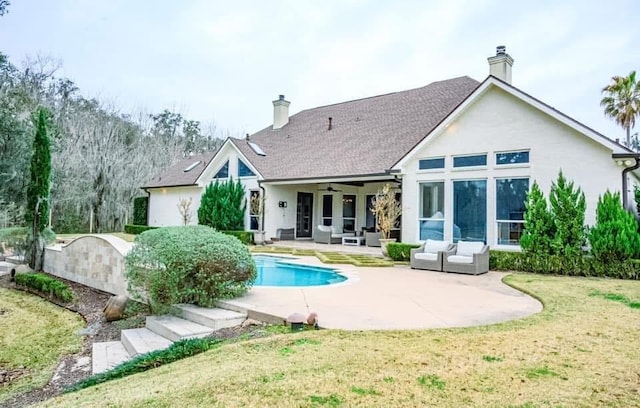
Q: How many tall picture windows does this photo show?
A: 3